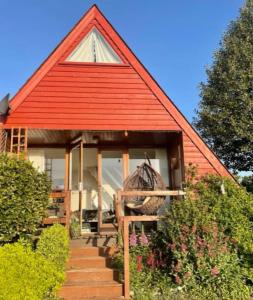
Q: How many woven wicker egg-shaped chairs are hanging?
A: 1